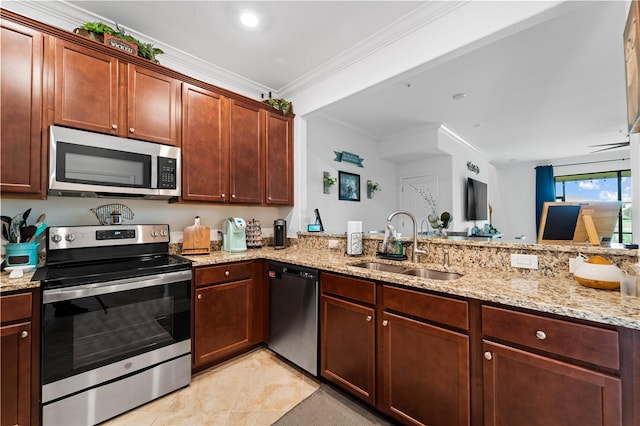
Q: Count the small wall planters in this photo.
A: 2